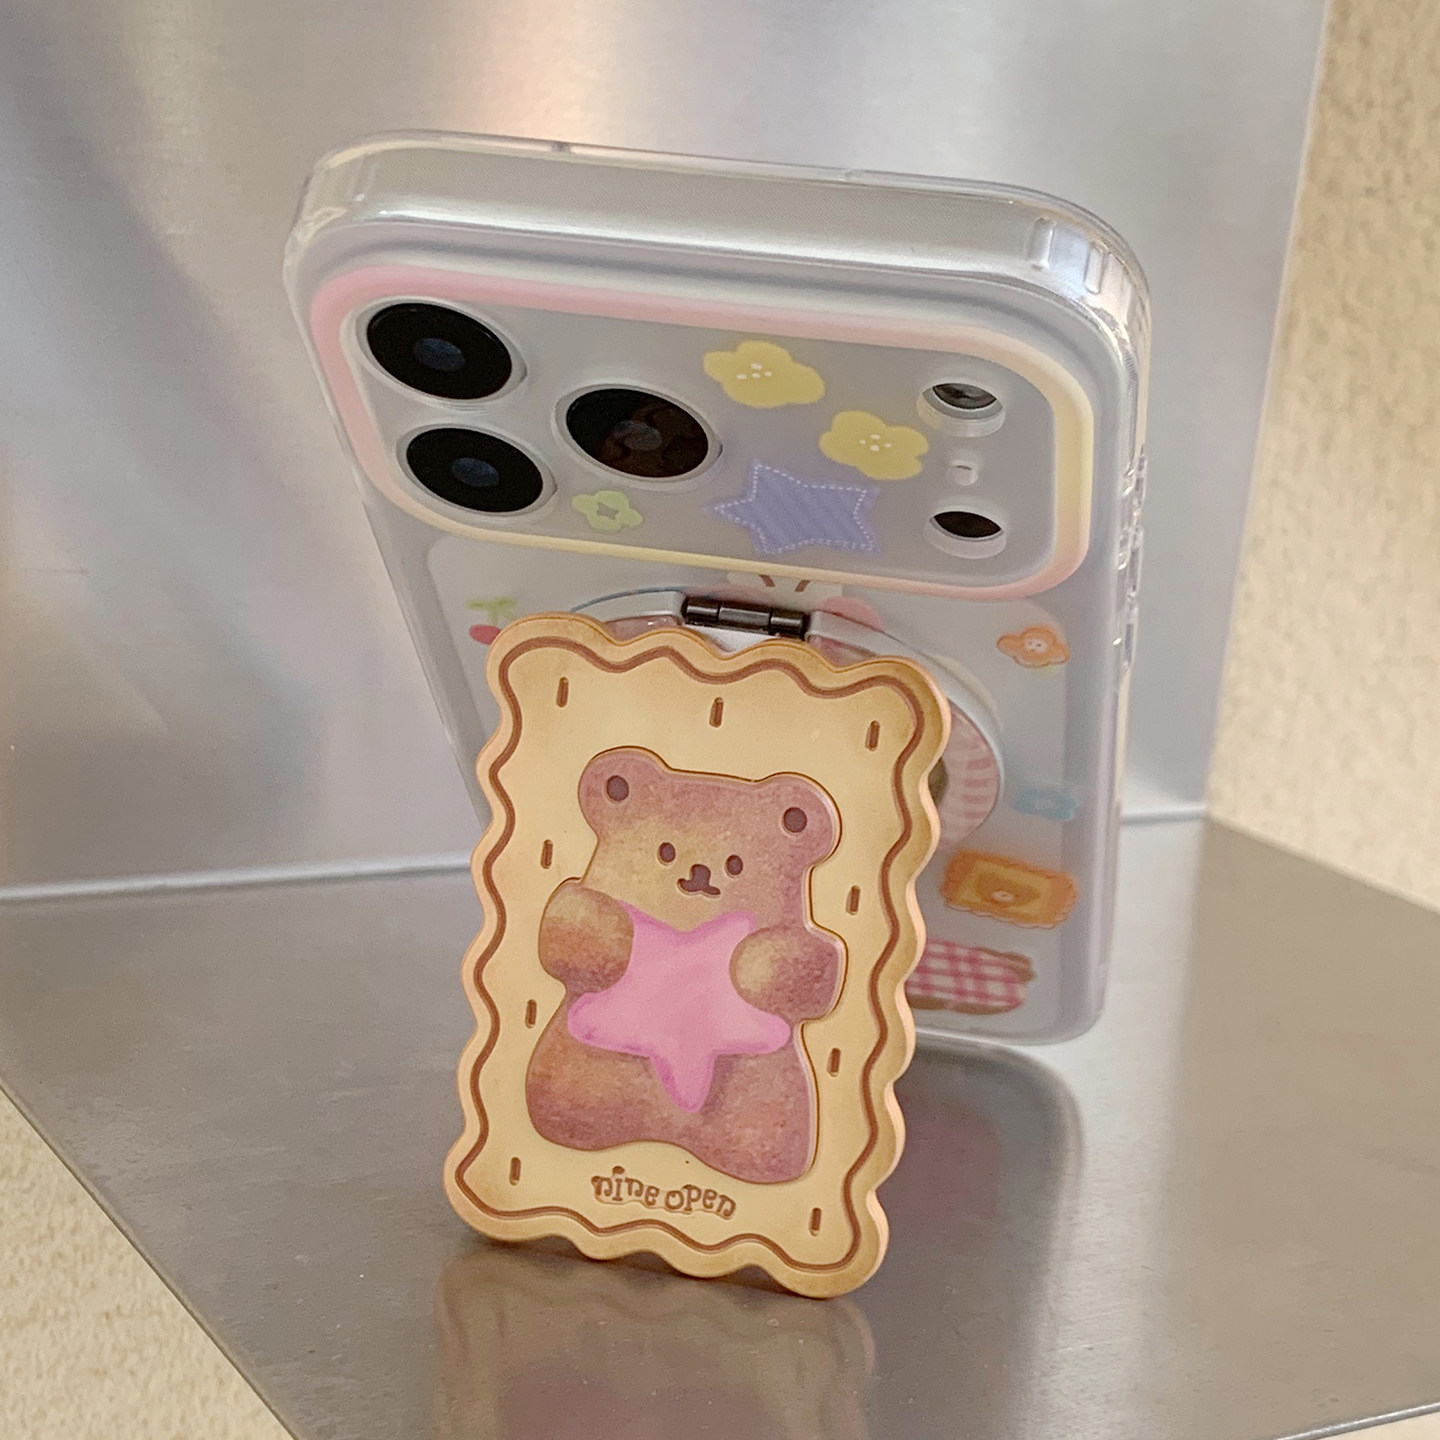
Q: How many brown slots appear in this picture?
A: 9